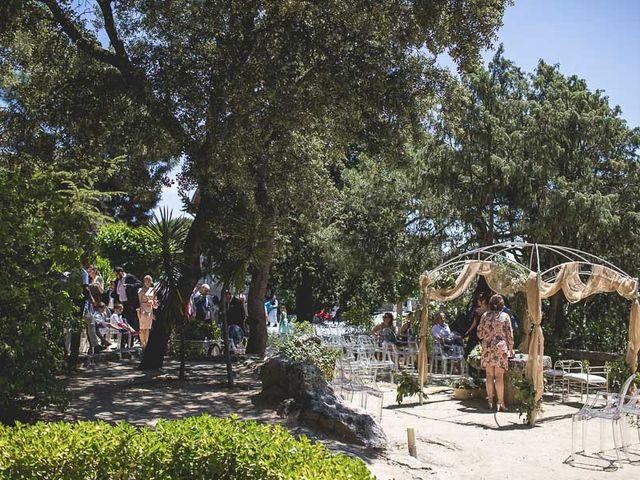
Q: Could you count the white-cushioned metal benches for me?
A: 2